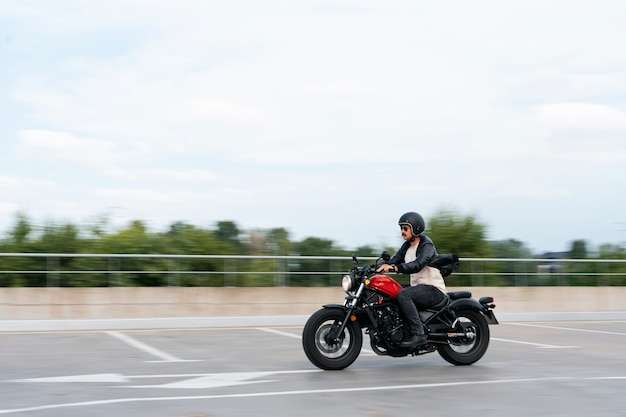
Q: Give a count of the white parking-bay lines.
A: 4